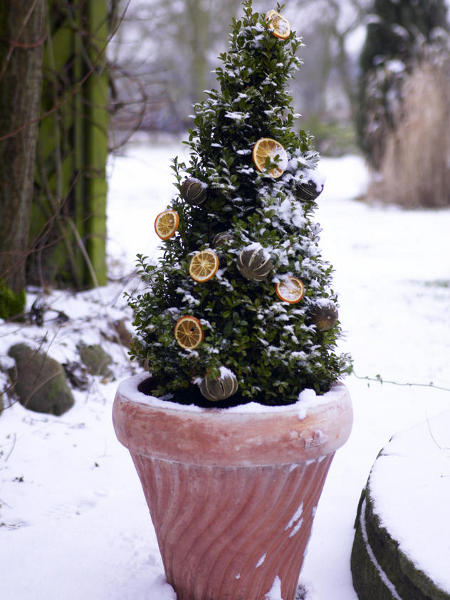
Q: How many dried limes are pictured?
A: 6